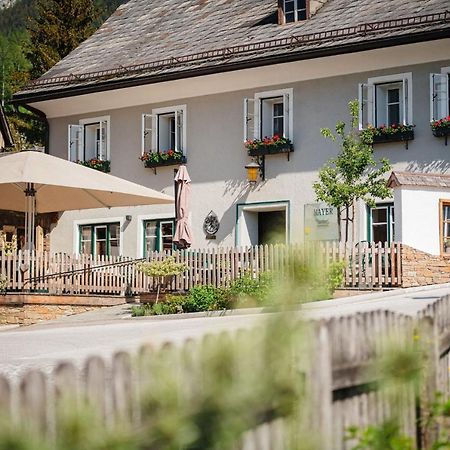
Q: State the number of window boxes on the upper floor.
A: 5